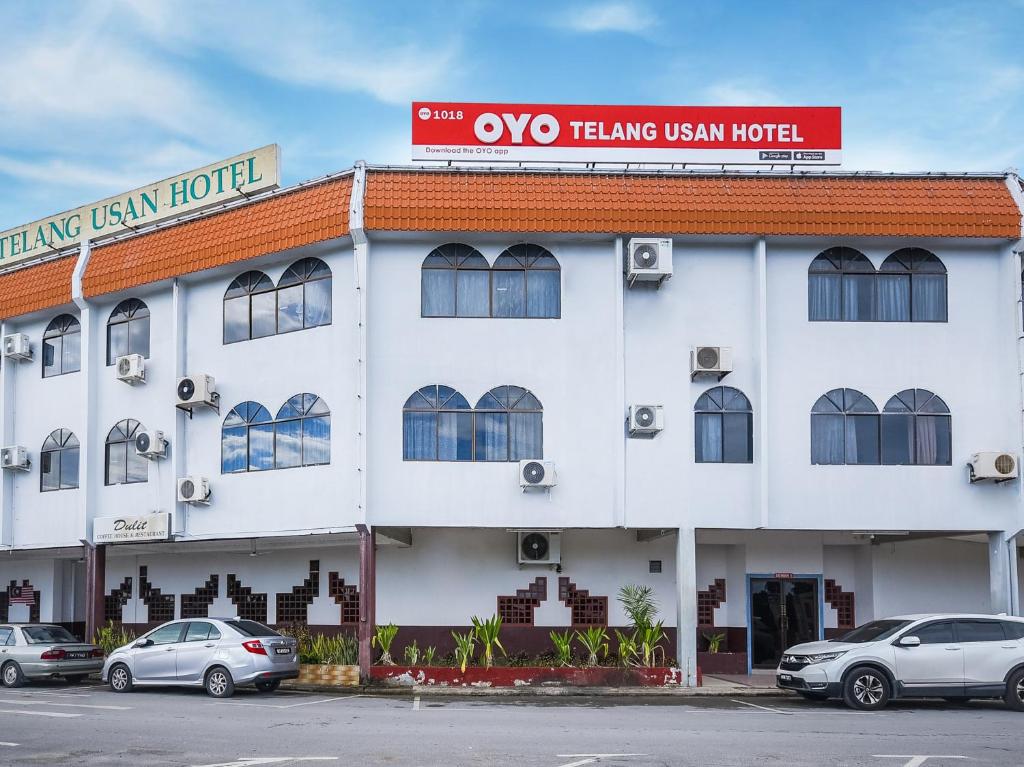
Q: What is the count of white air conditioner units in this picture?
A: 12